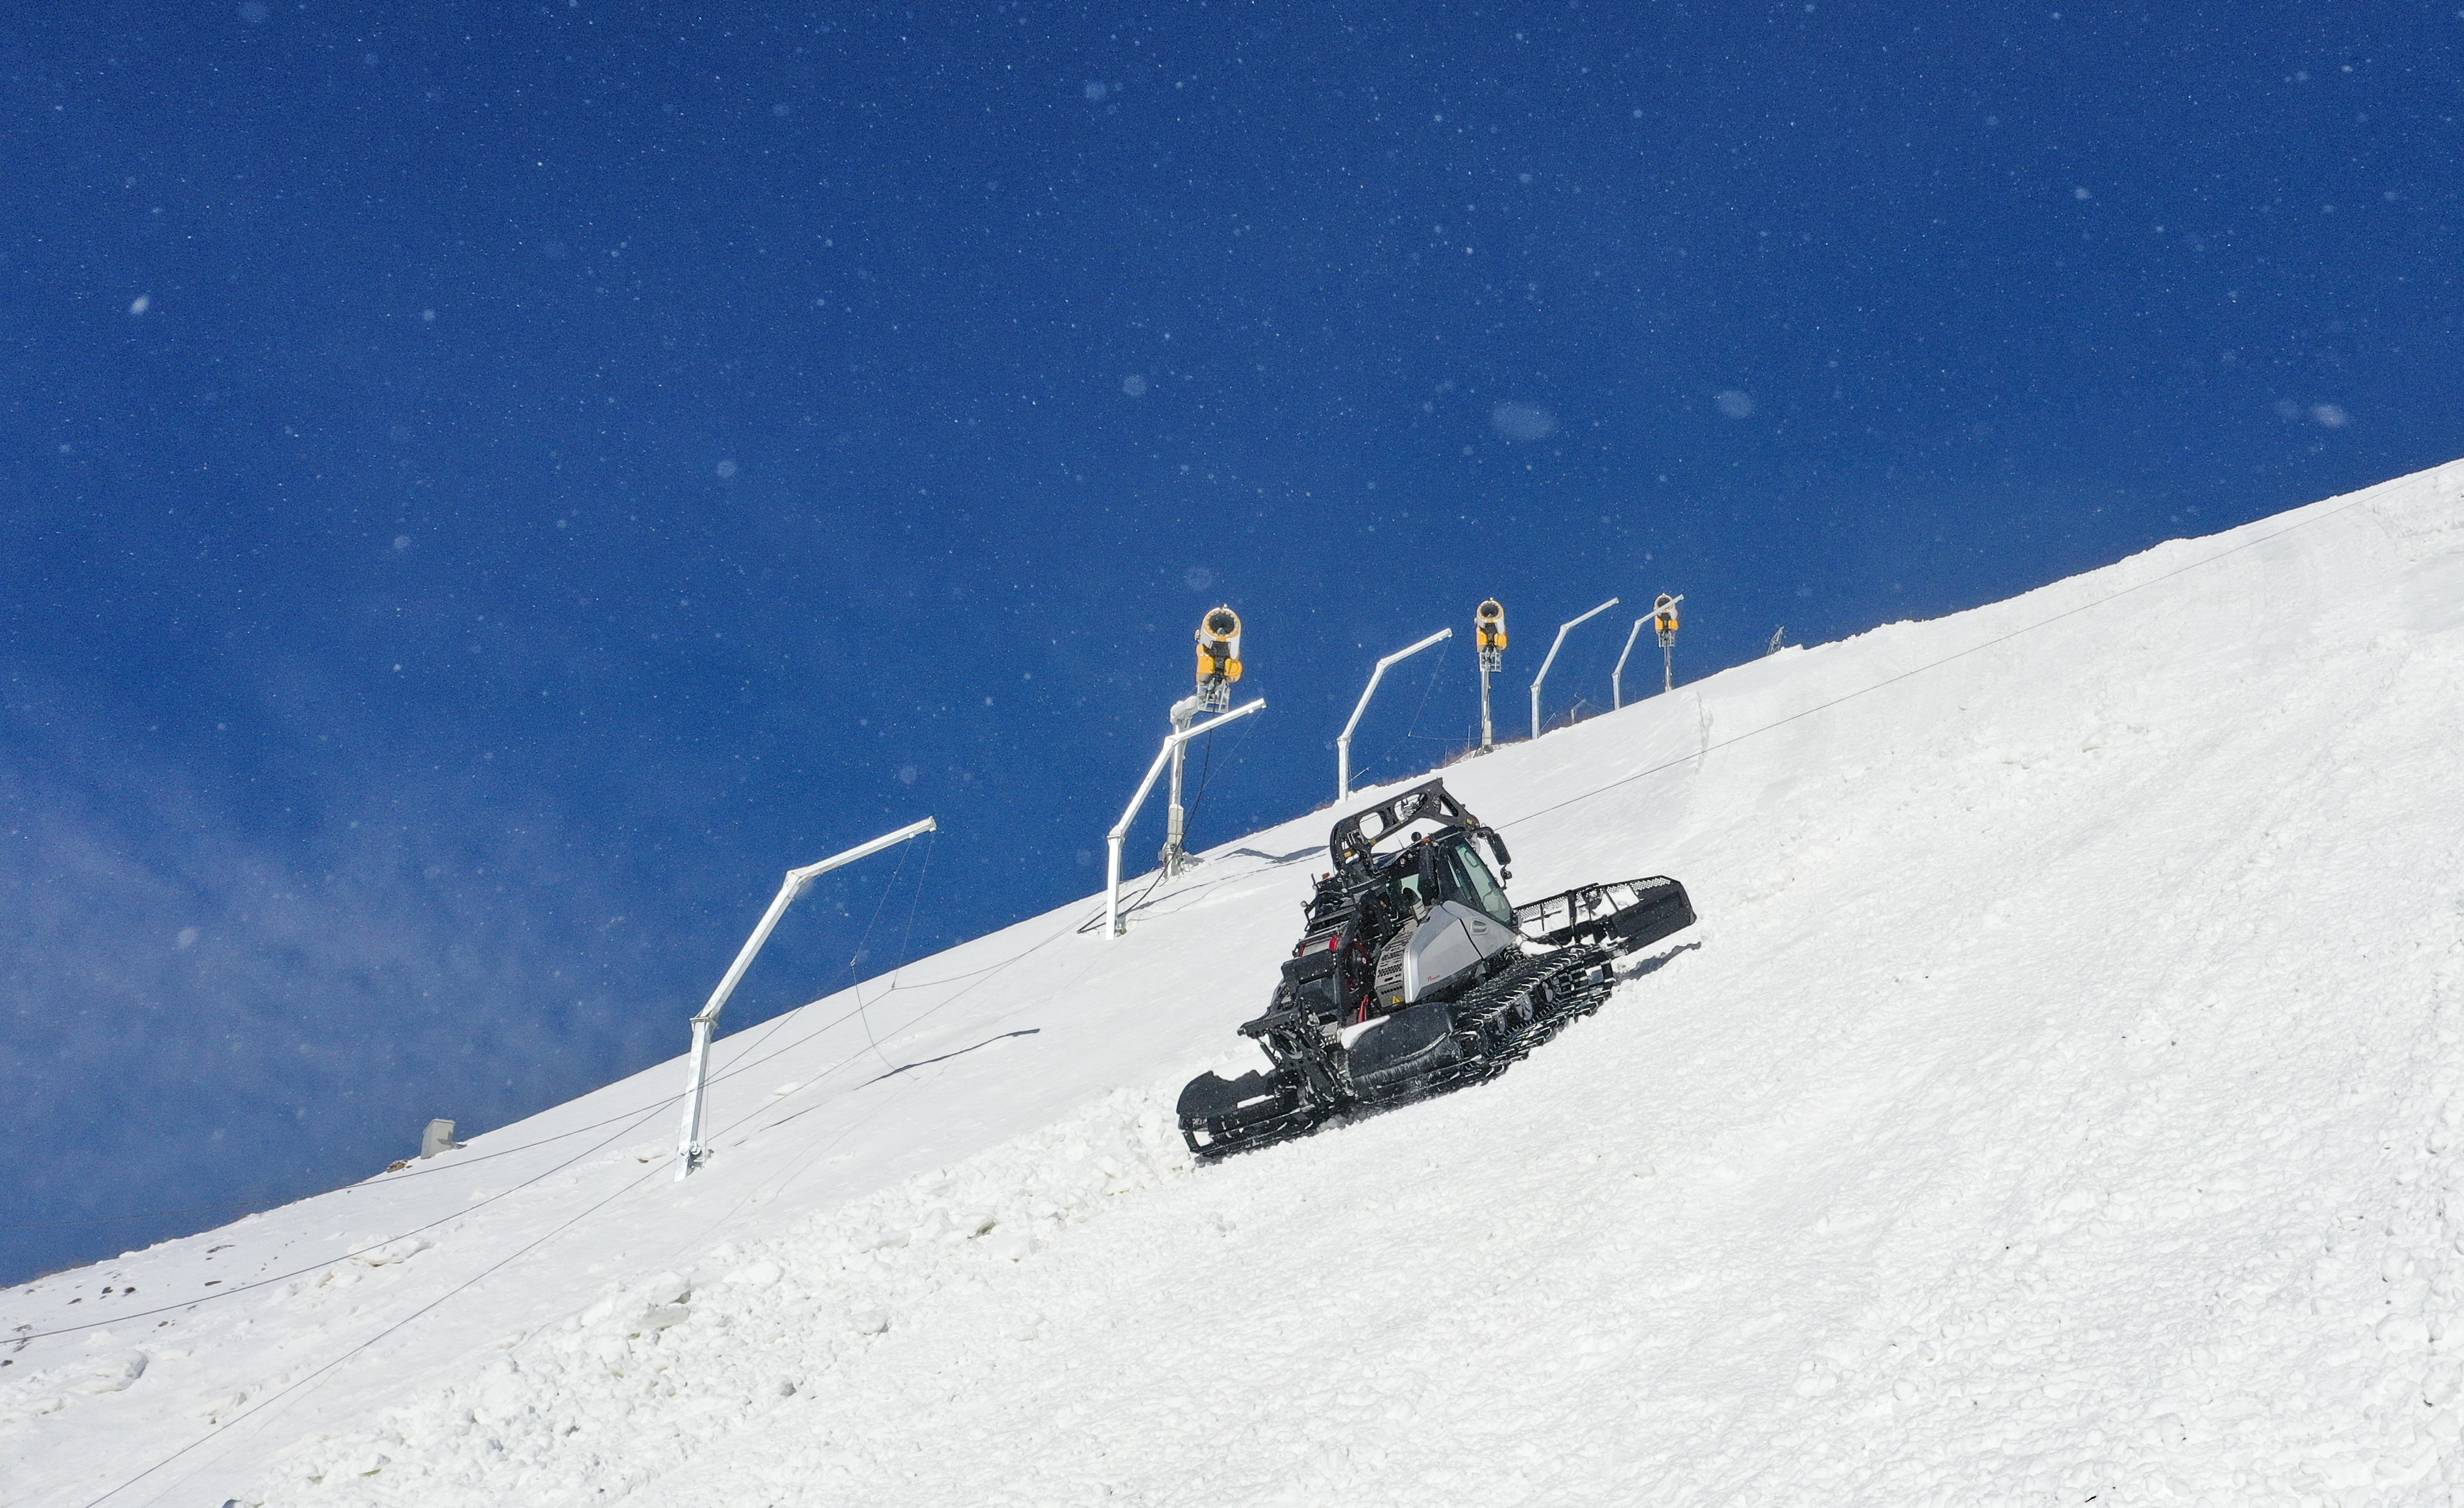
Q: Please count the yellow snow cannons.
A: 3